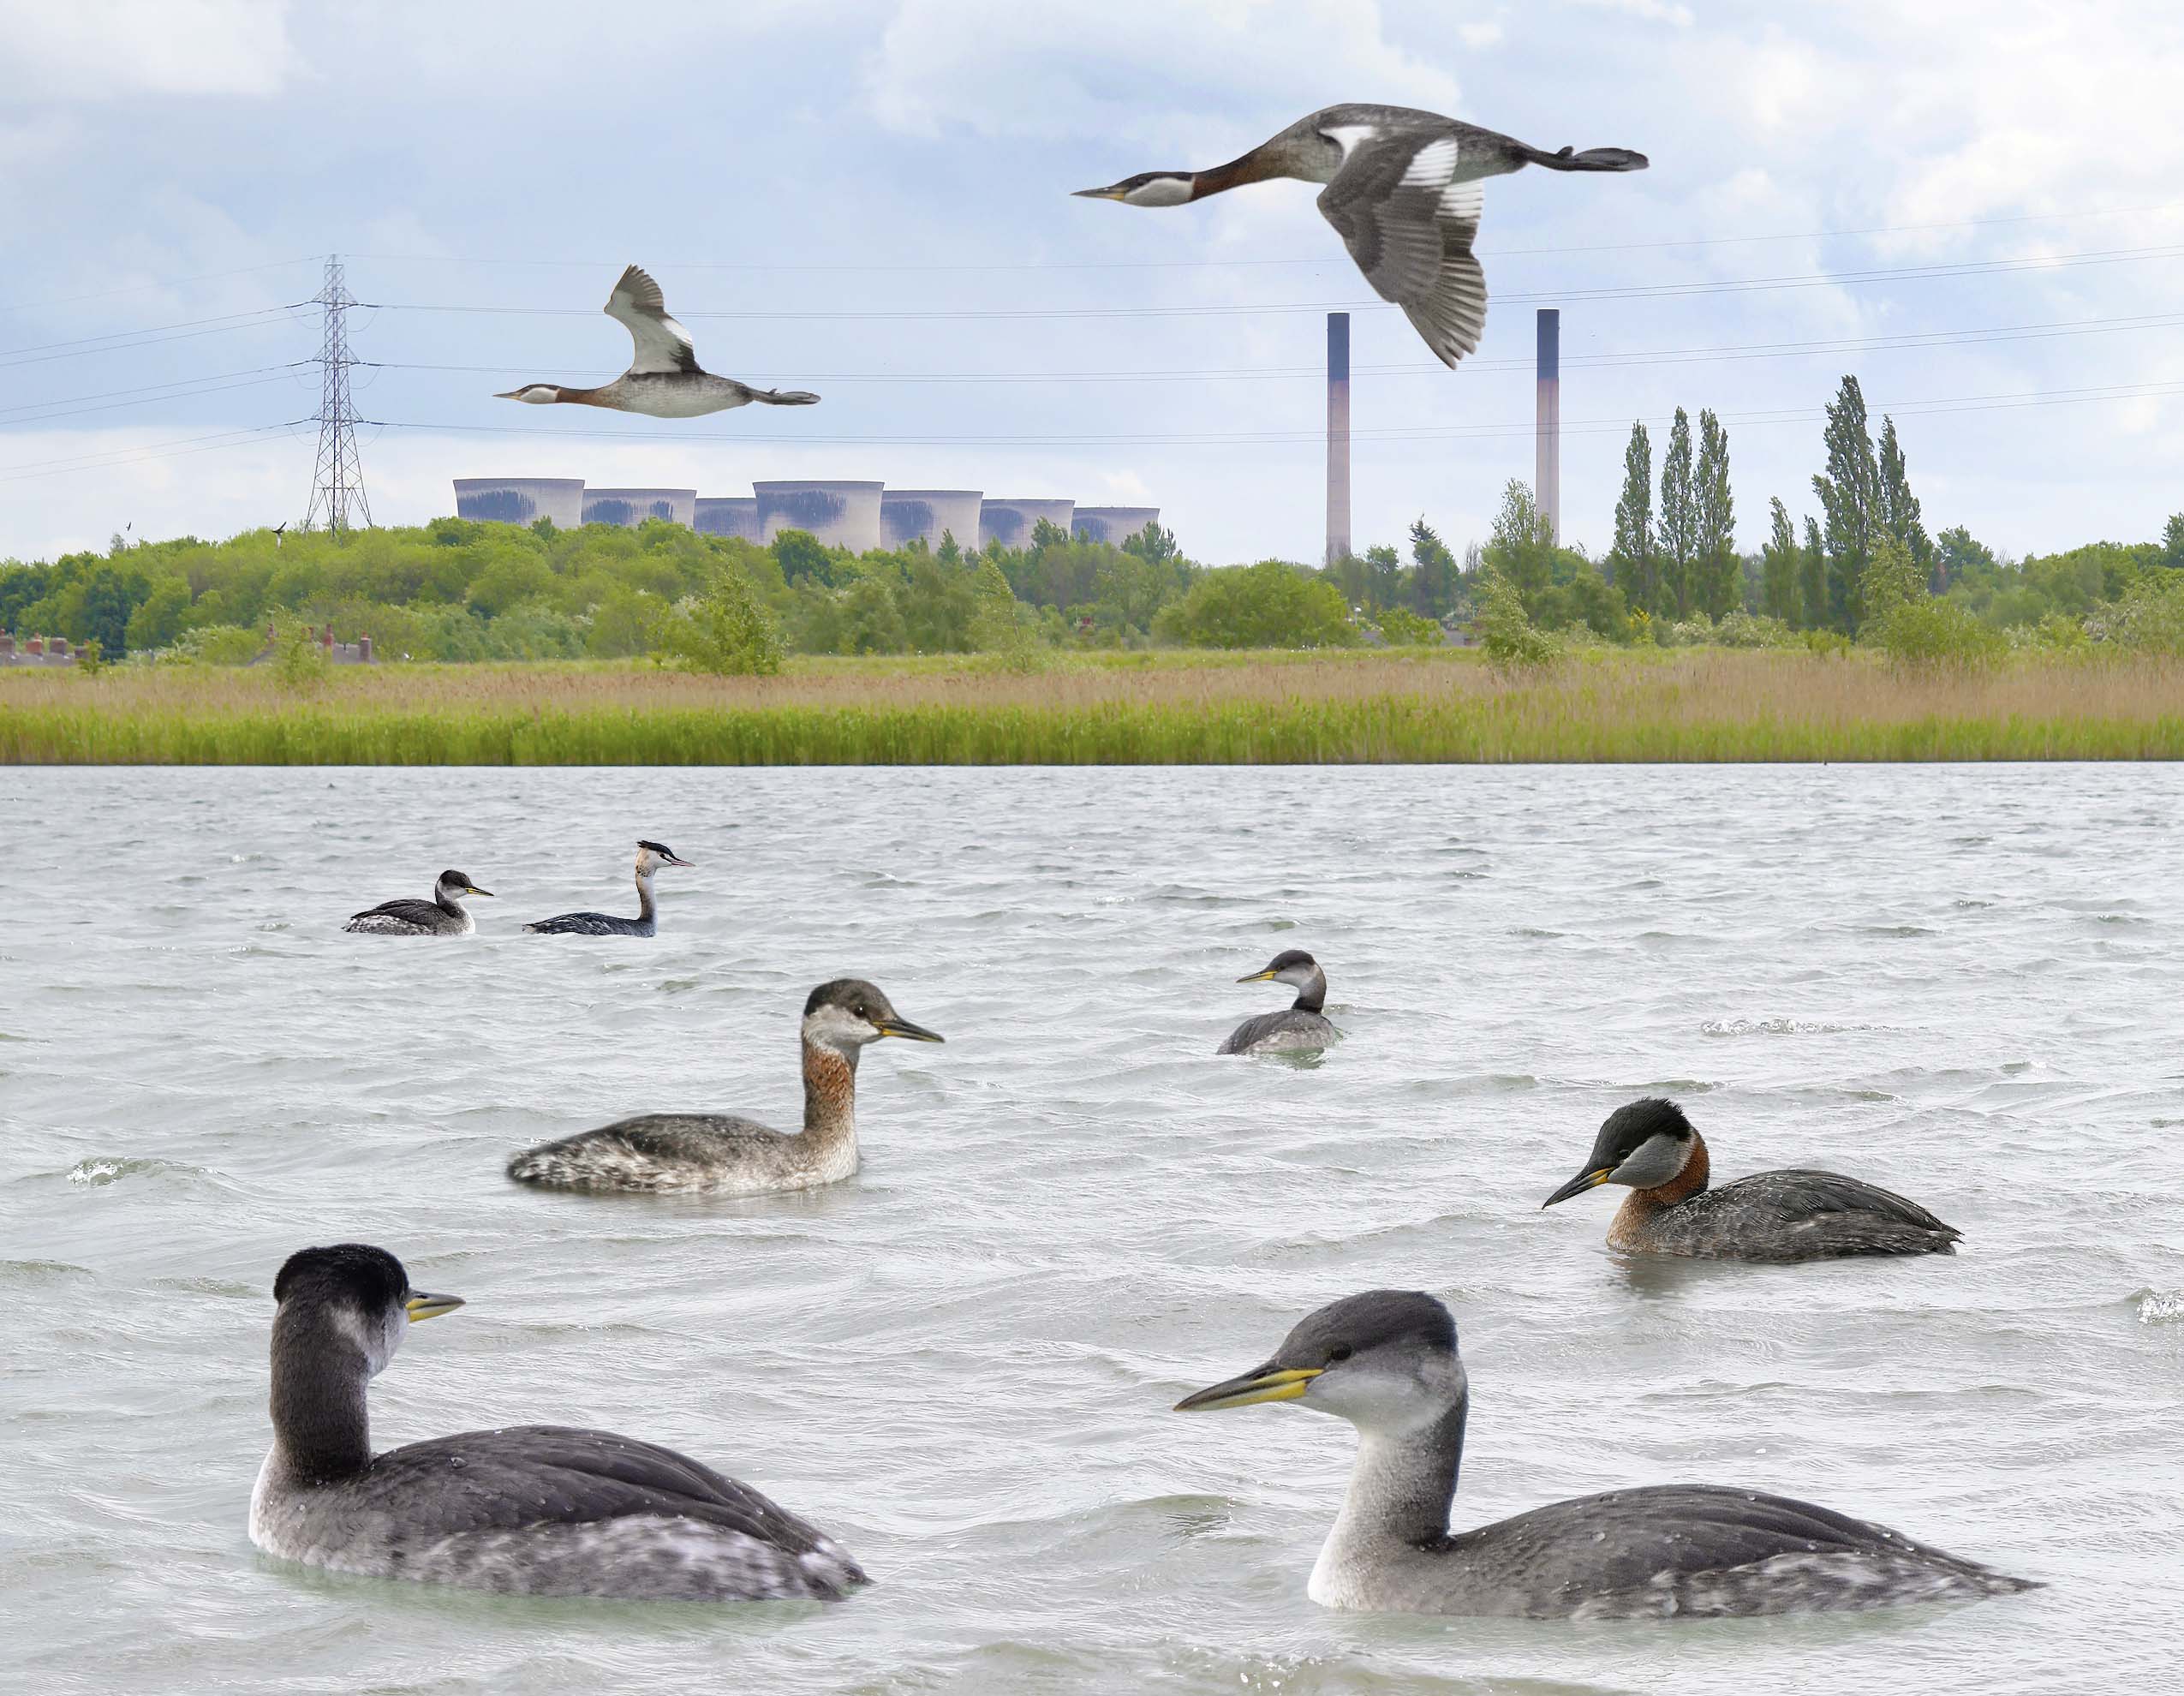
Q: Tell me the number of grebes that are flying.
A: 2